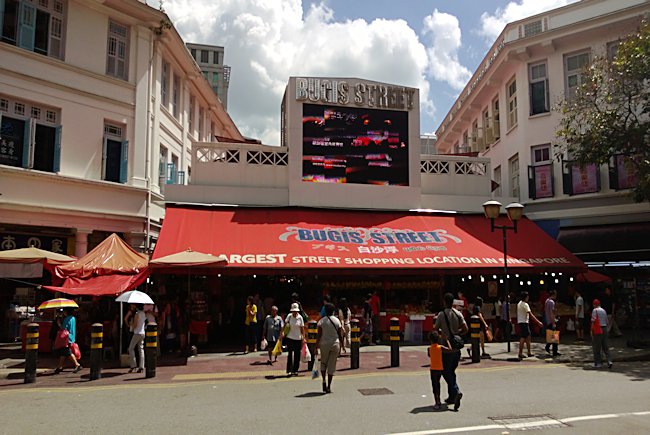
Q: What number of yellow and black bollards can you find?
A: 7